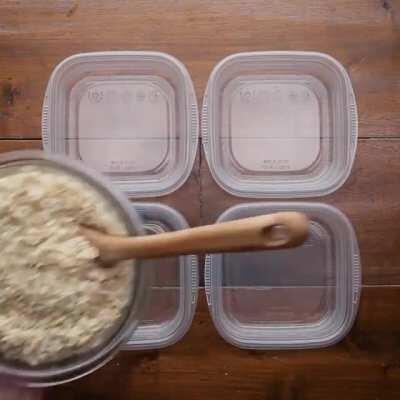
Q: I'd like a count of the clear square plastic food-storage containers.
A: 4